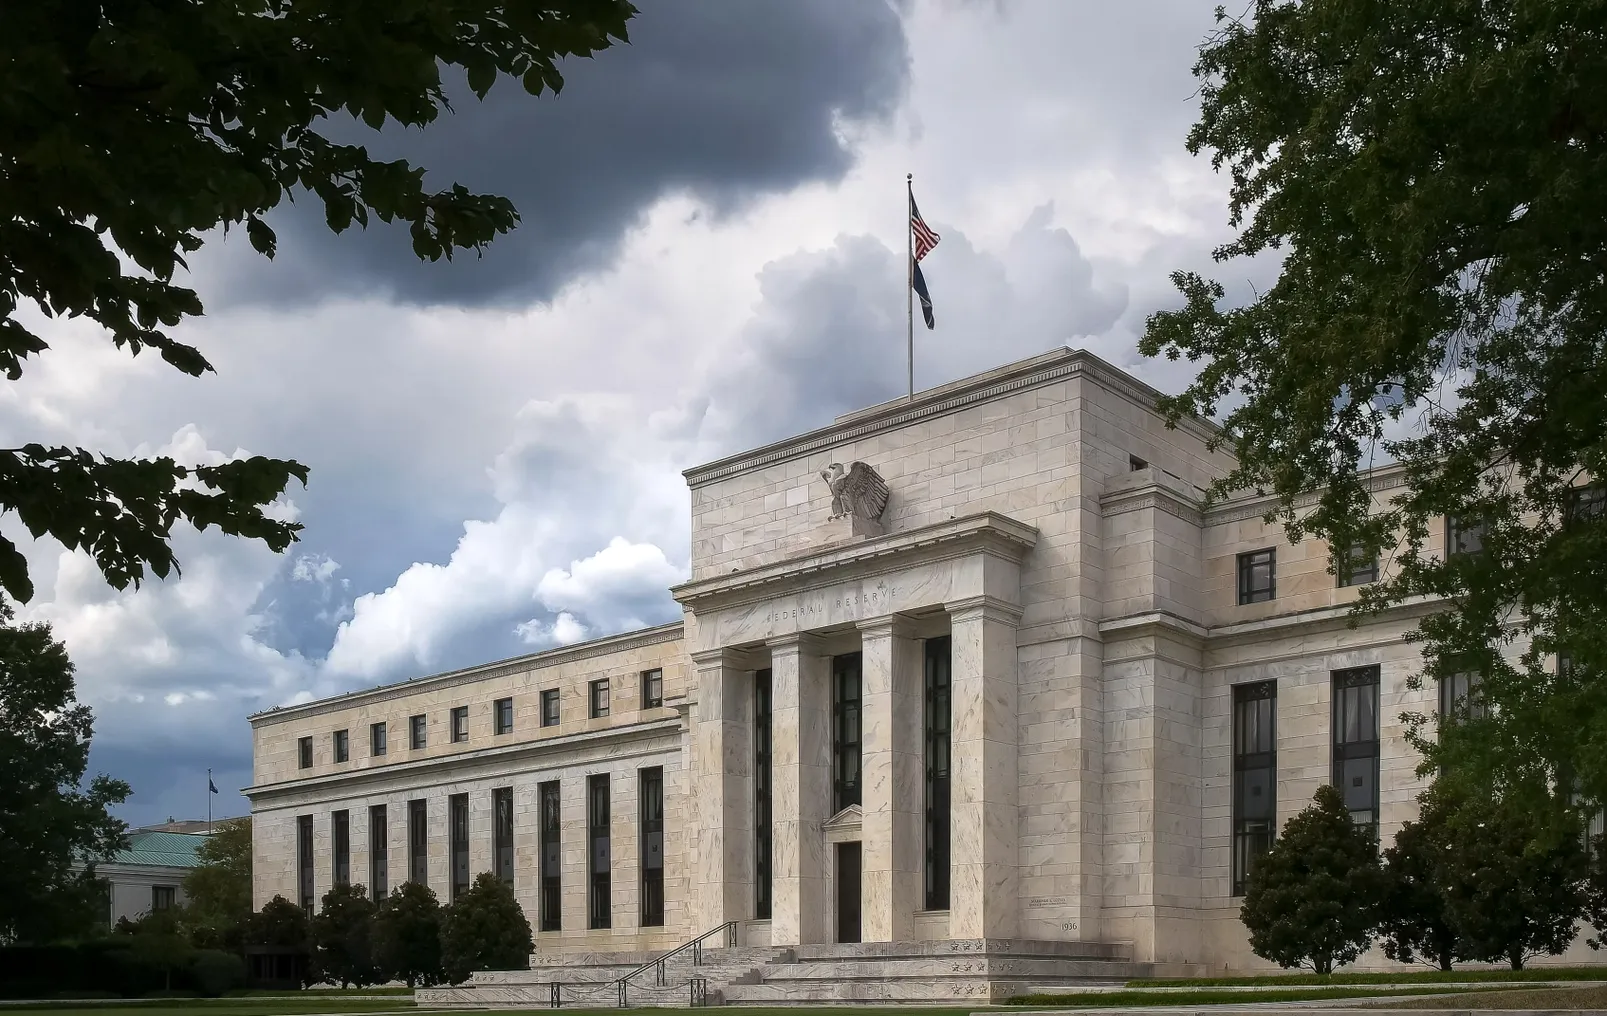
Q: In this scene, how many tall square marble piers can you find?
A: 4